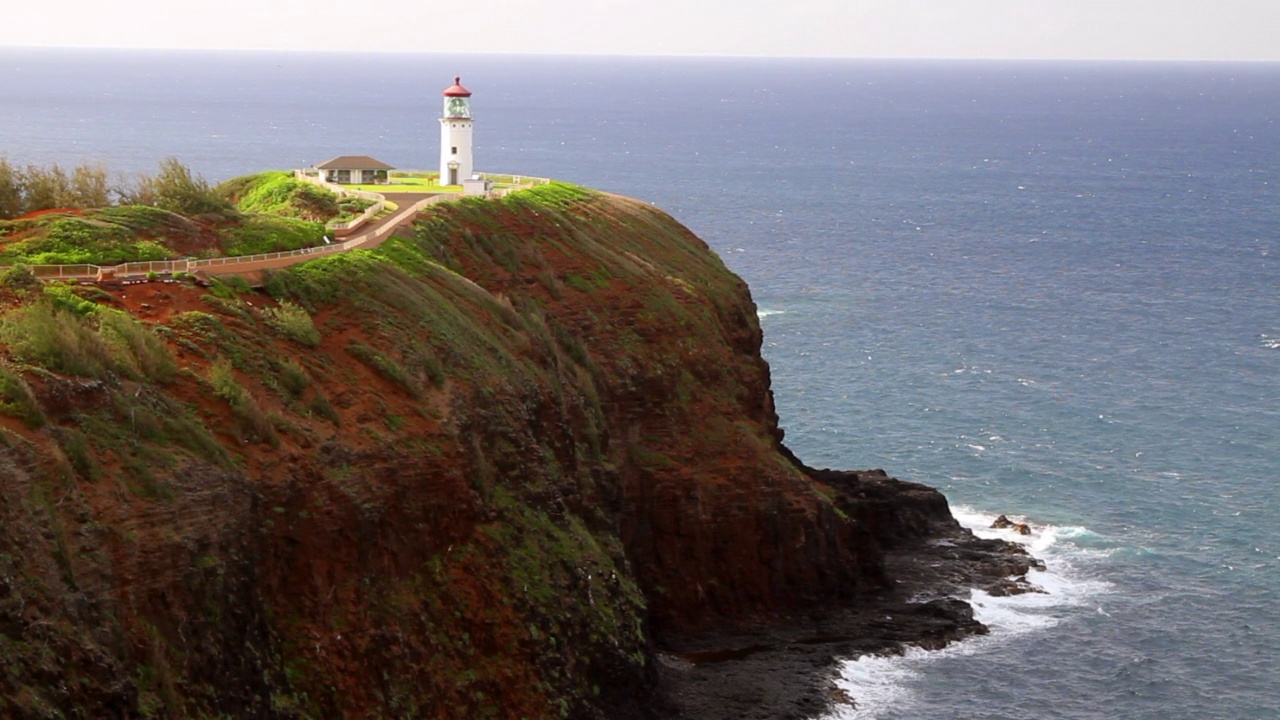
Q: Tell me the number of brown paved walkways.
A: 1